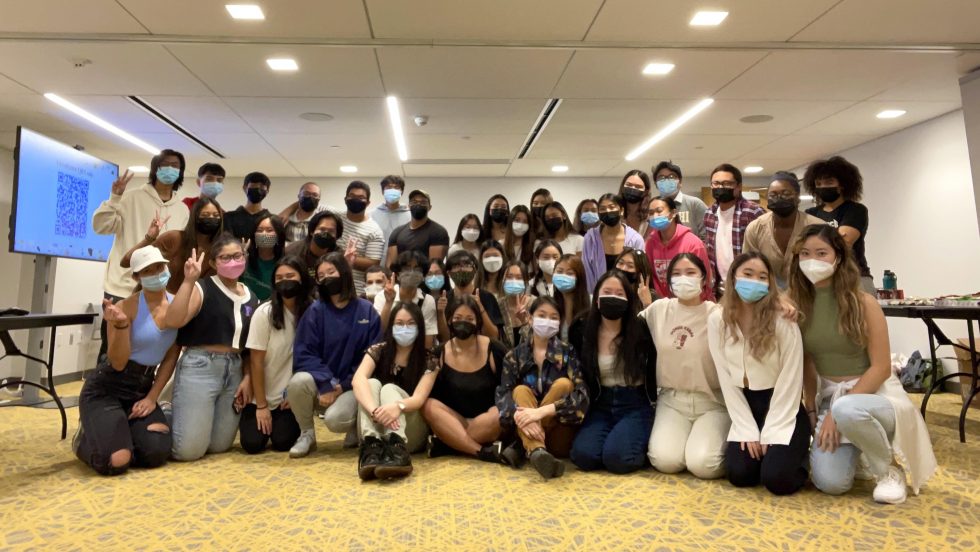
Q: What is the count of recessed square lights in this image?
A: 9